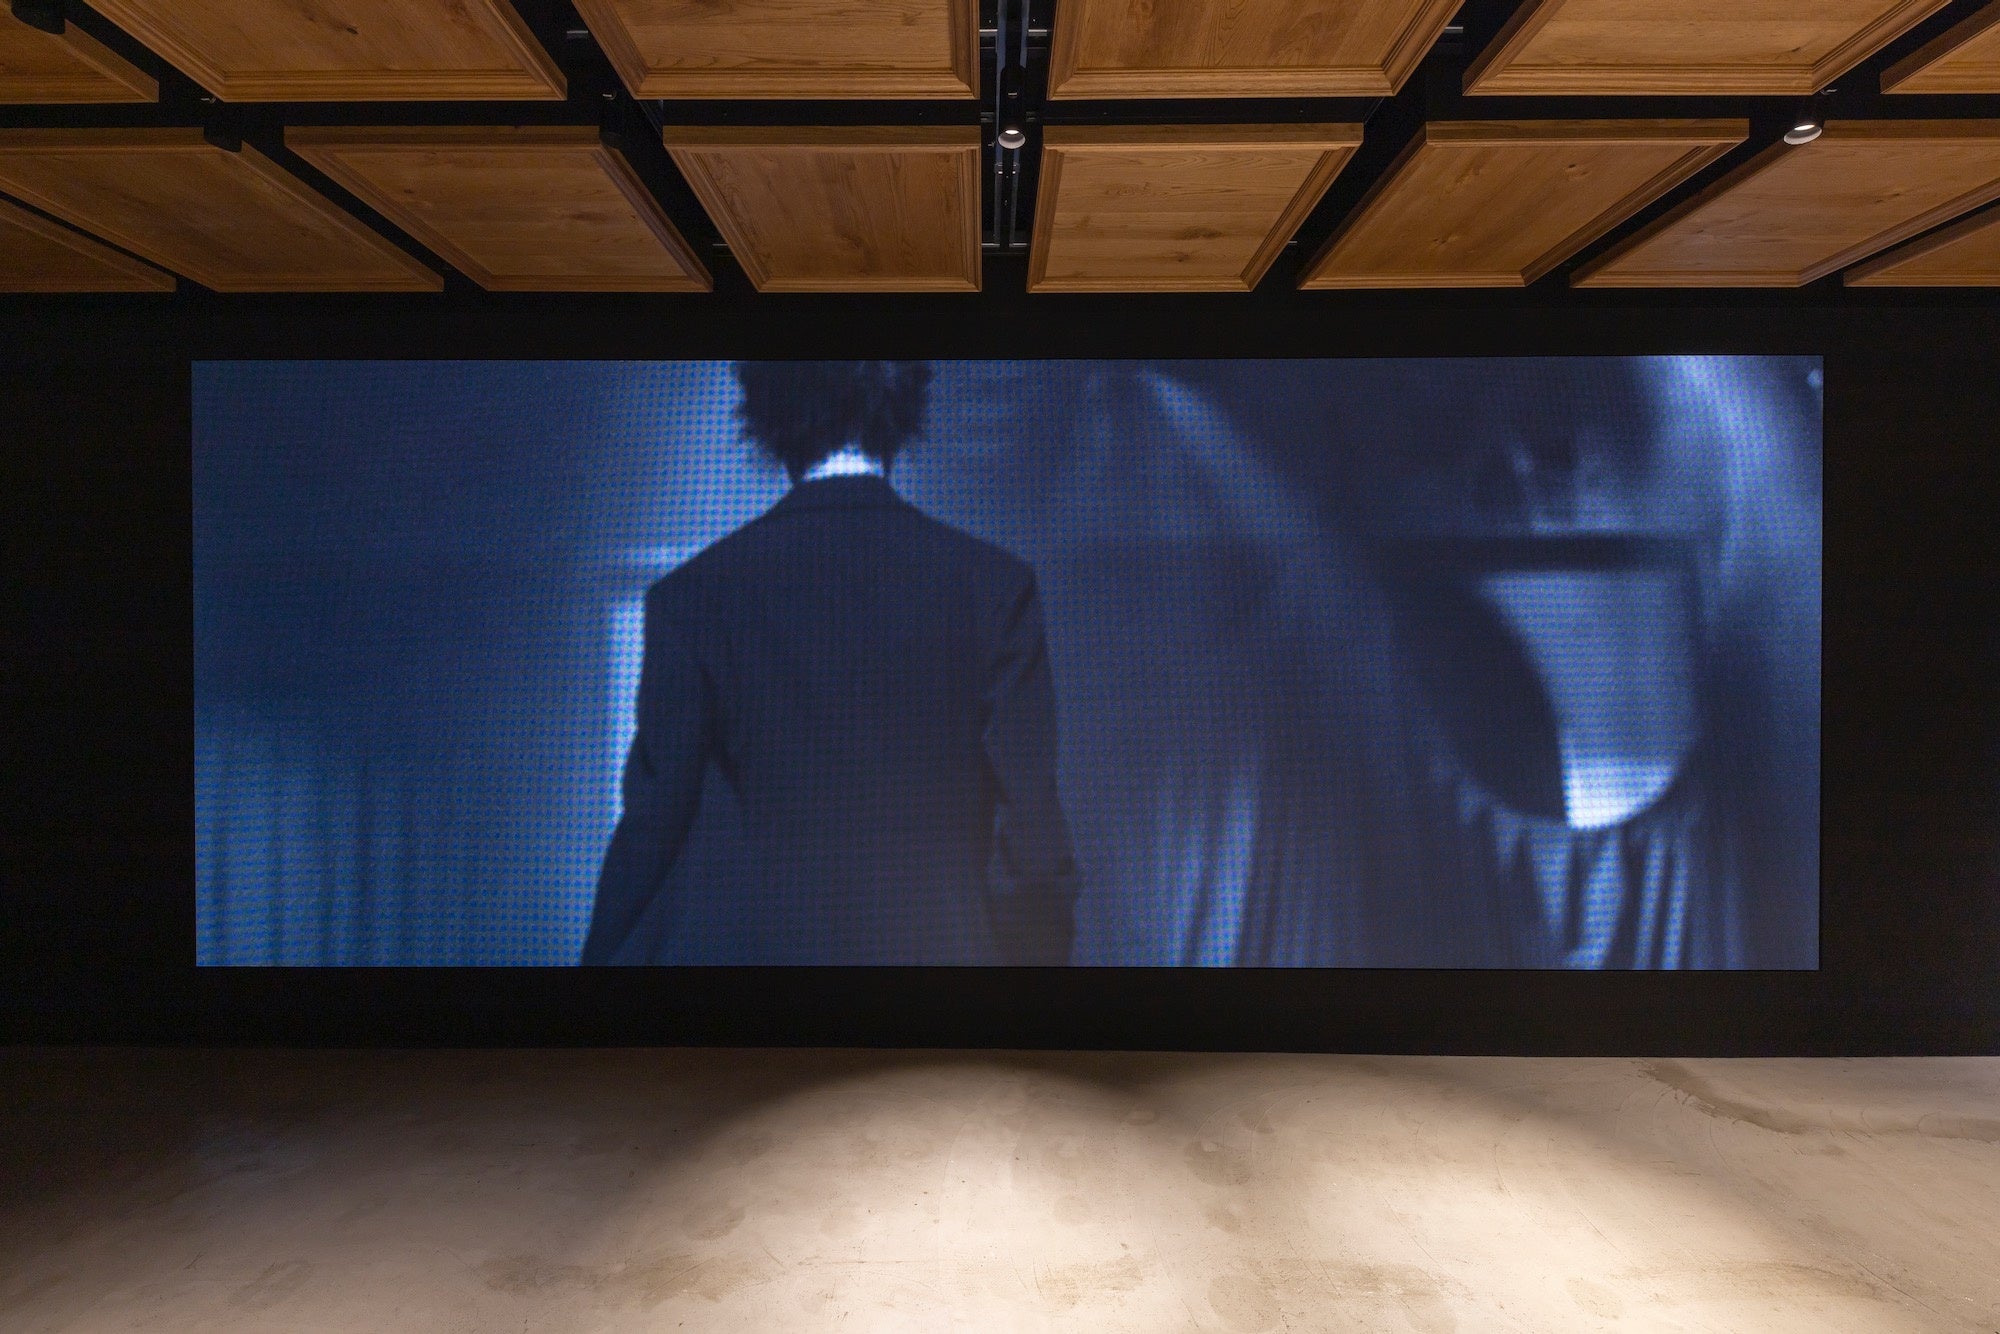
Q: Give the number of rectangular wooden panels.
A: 14